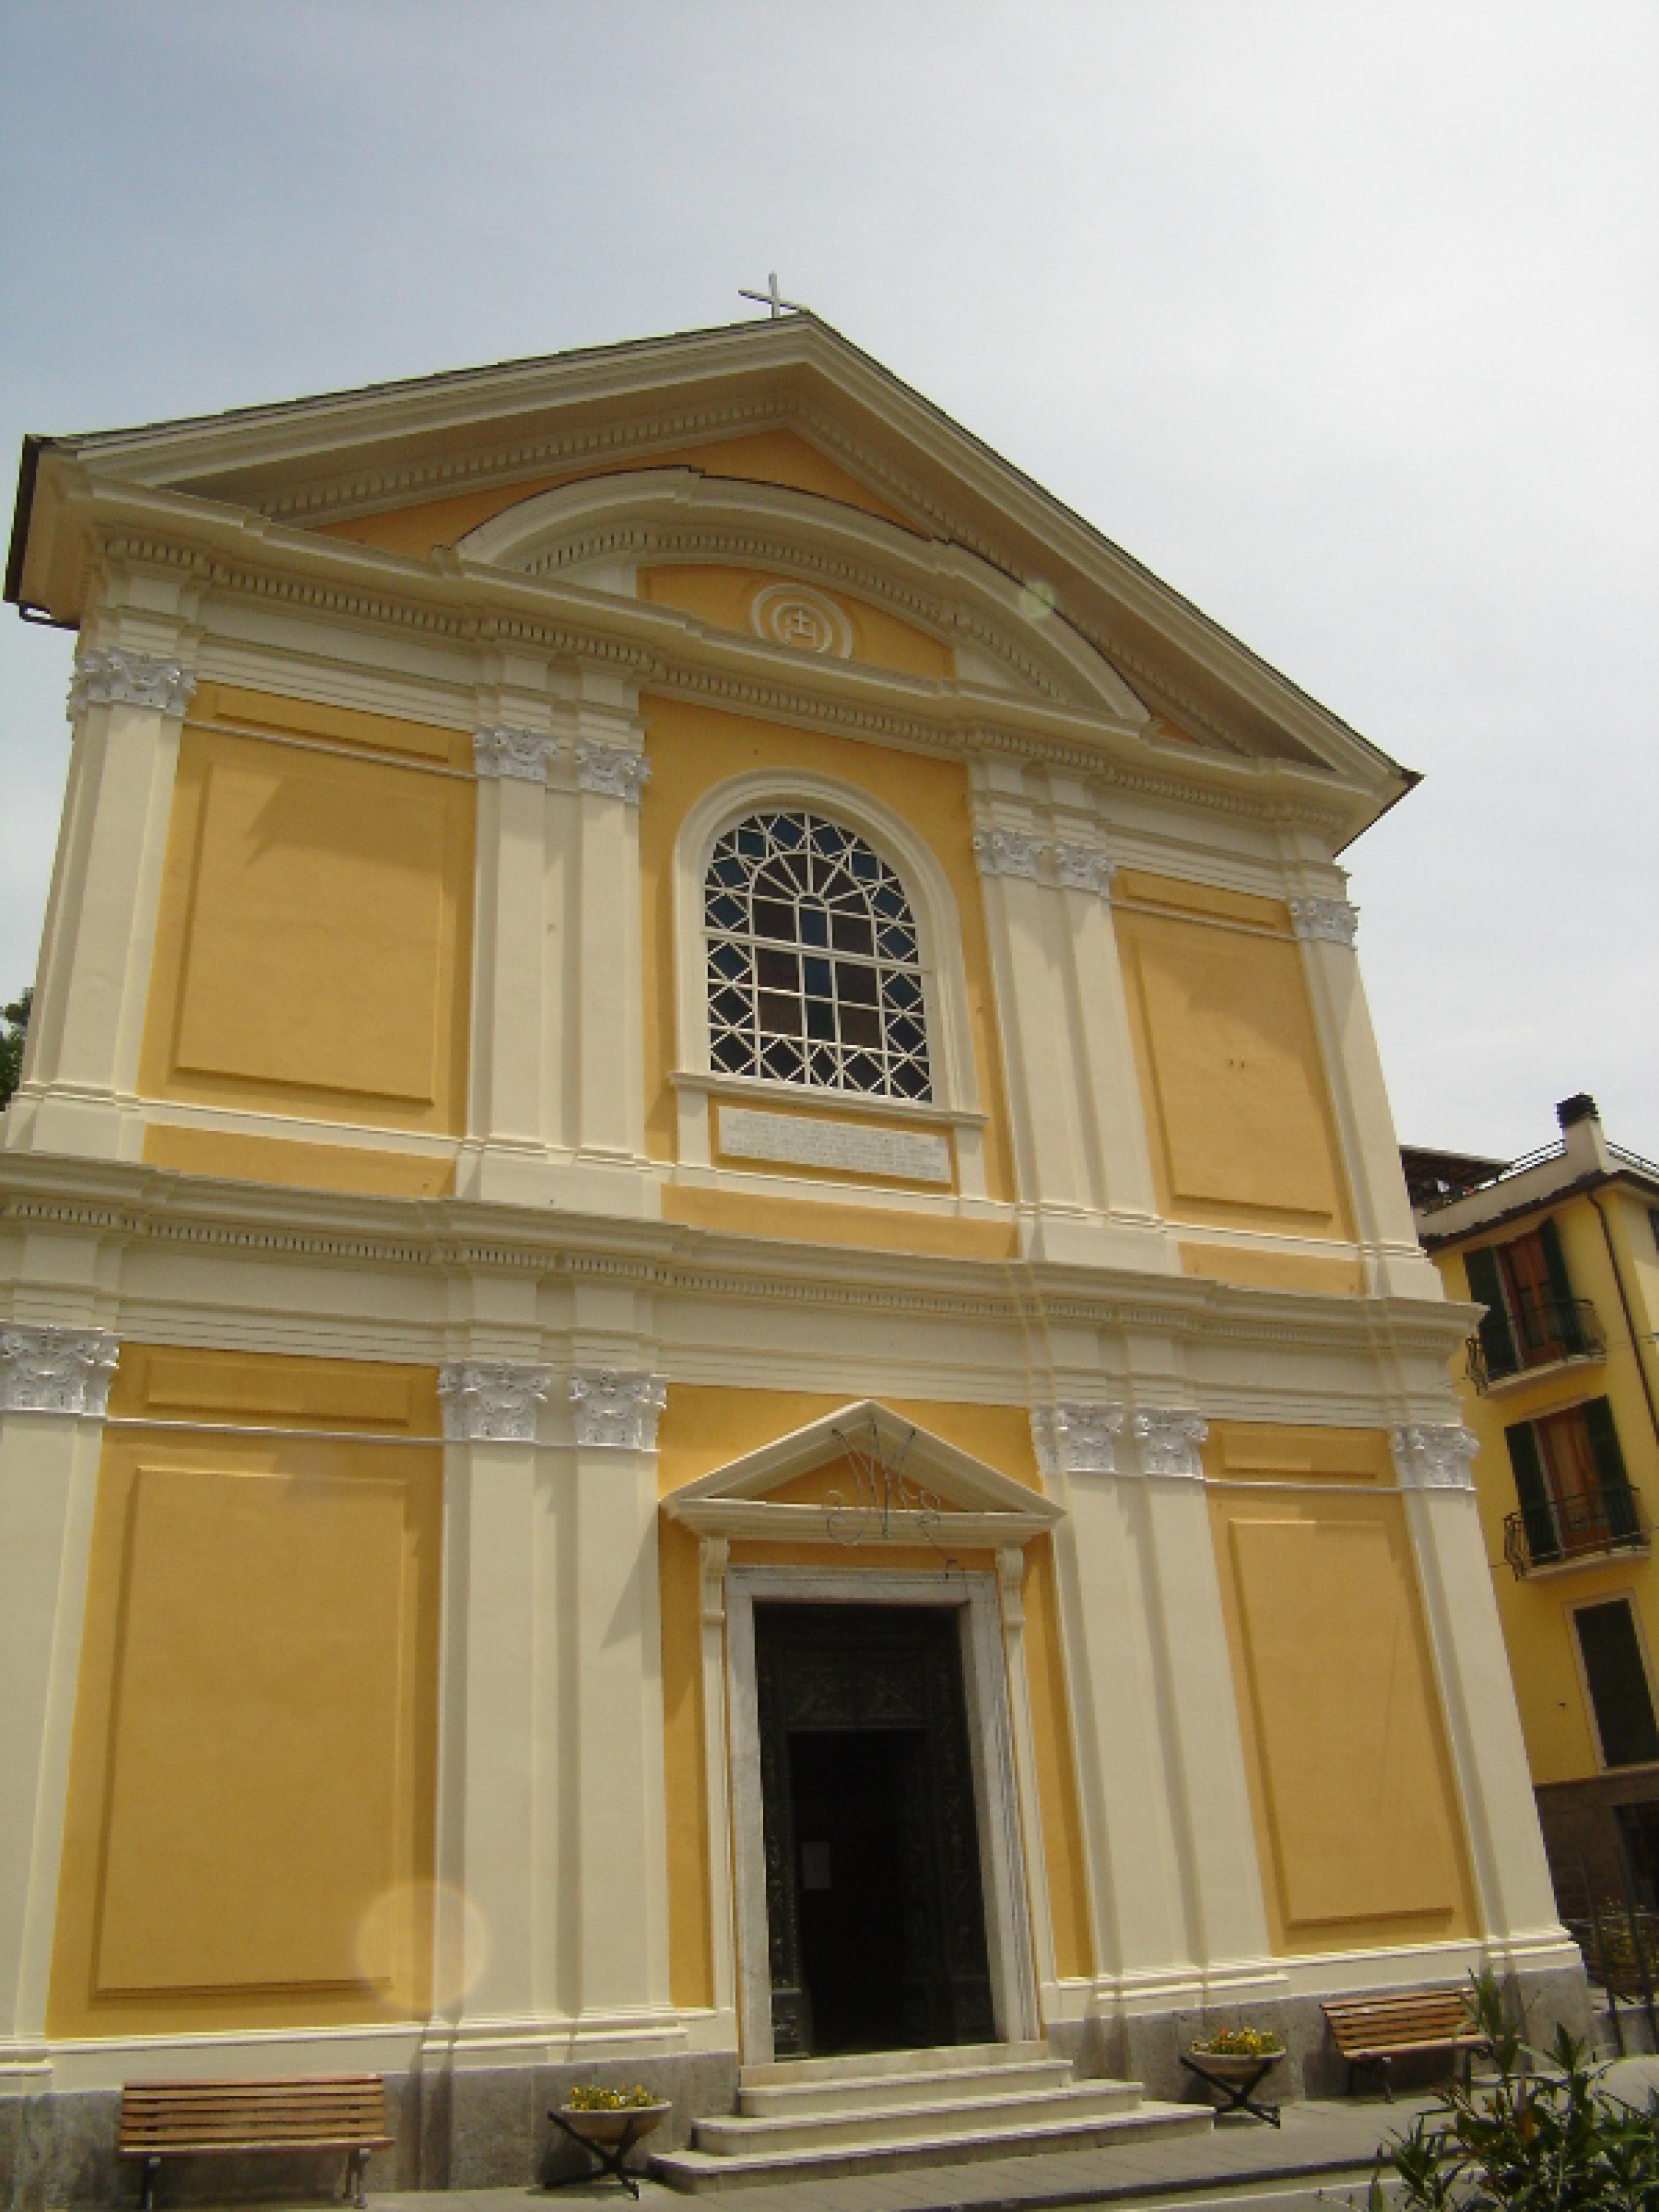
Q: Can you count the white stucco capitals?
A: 12